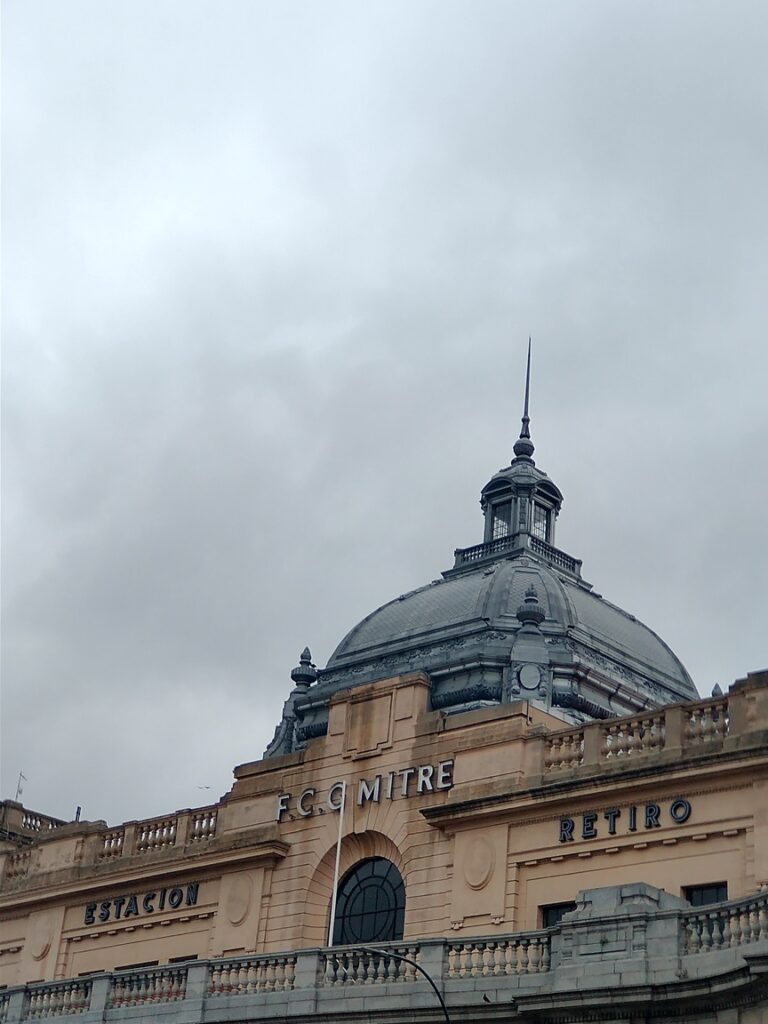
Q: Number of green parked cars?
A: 0